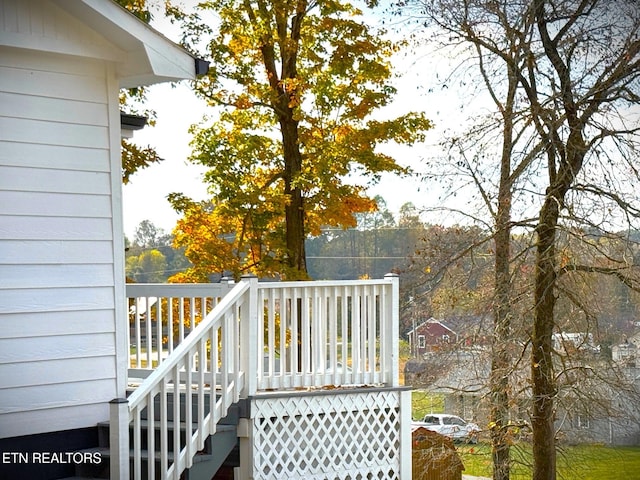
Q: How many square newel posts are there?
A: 4